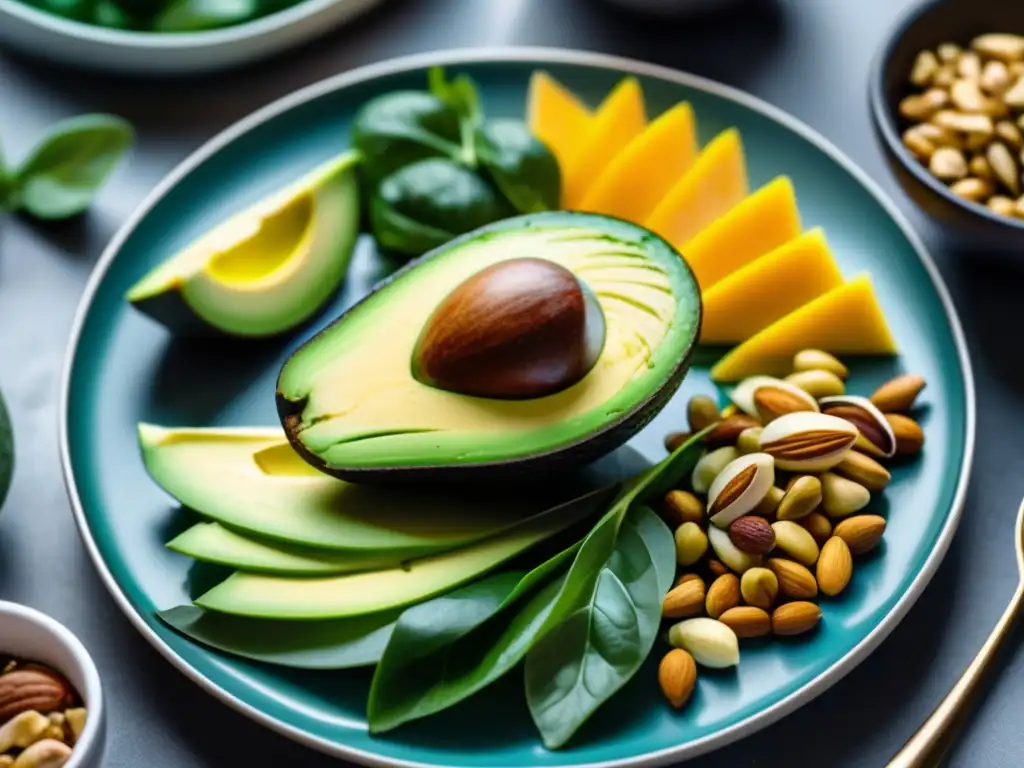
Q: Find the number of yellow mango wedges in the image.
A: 7